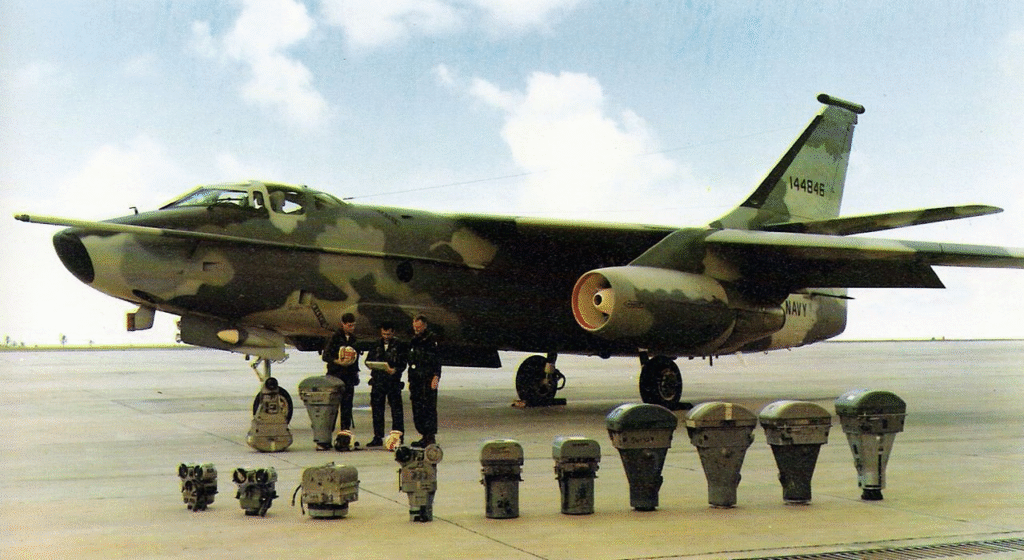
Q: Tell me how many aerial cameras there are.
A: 12